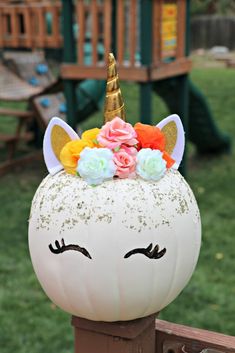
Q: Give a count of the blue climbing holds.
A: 4